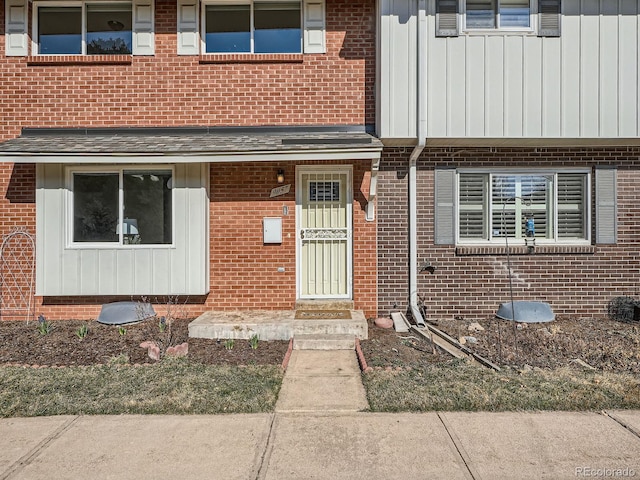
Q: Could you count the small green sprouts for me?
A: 6